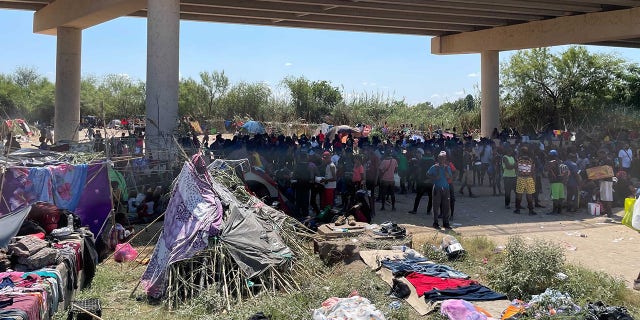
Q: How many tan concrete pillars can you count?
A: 3